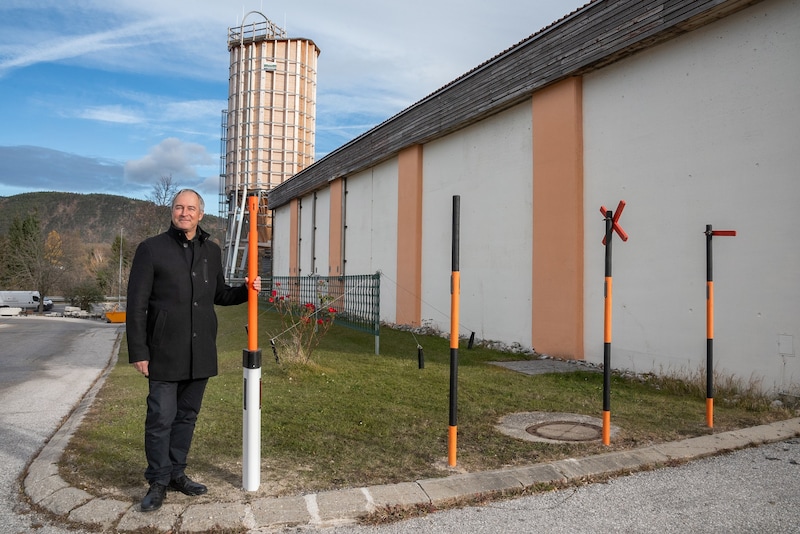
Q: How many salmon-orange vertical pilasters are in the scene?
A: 4